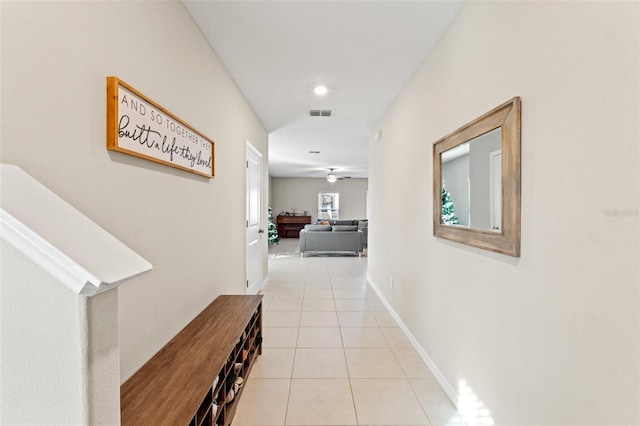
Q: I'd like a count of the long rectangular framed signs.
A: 1